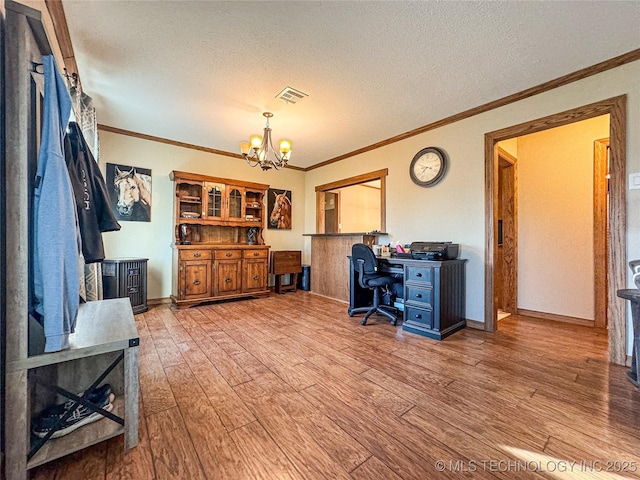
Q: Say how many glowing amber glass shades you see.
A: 5